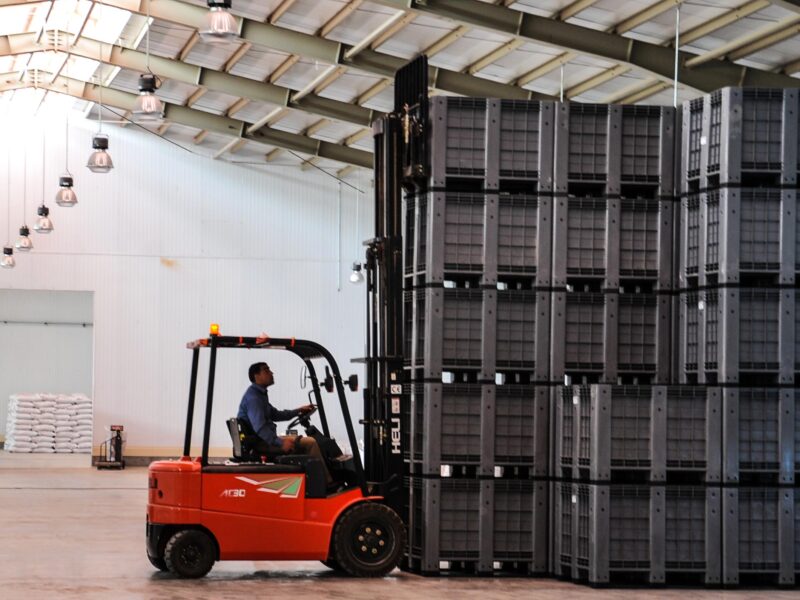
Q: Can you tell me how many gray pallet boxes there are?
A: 15